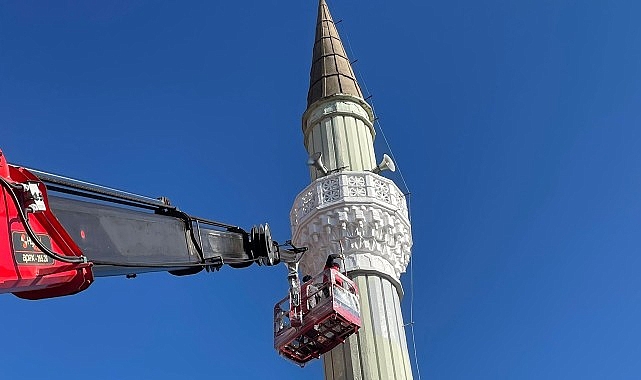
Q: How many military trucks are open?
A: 0